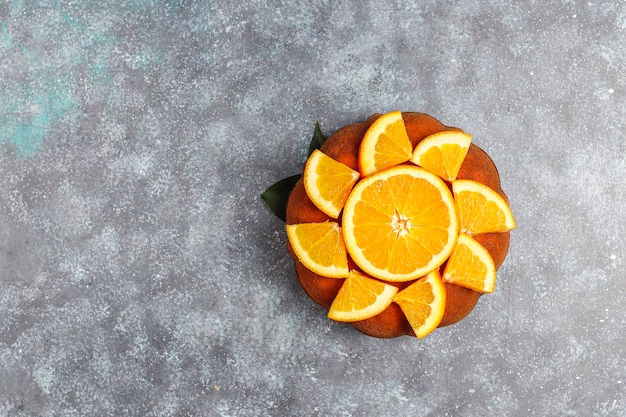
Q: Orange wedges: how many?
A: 8